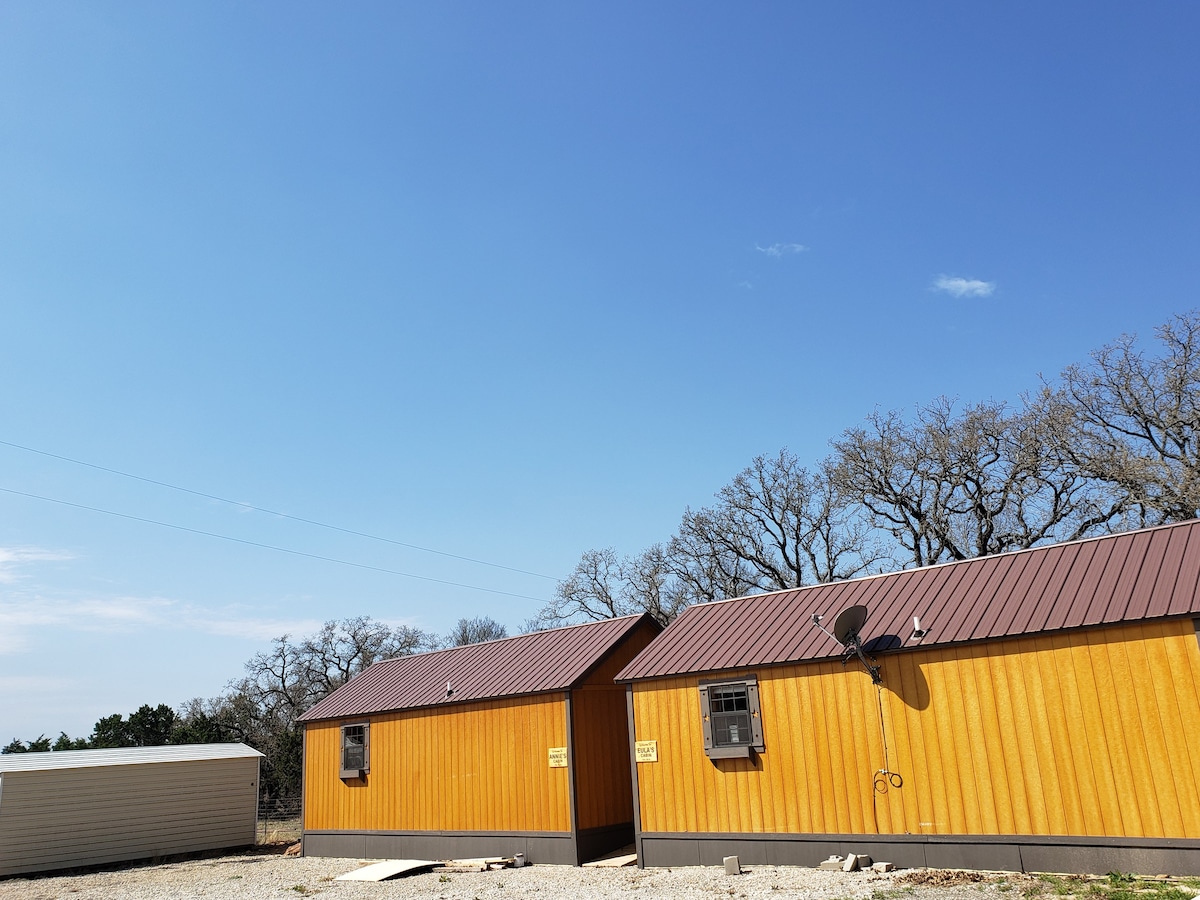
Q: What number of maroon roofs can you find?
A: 2